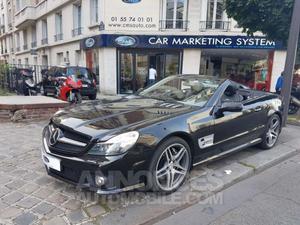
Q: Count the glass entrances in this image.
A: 1